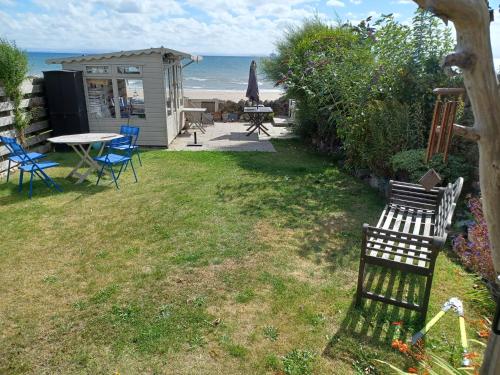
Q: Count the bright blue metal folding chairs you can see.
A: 4